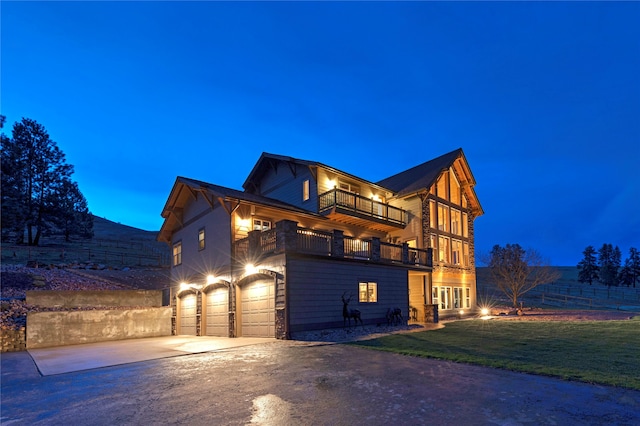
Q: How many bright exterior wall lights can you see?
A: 6